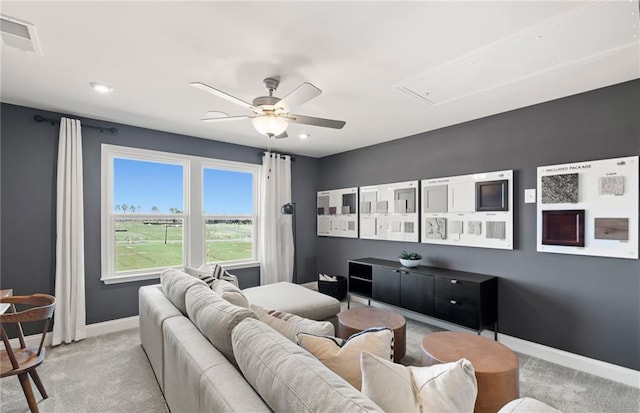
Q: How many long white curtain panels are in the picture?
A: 2